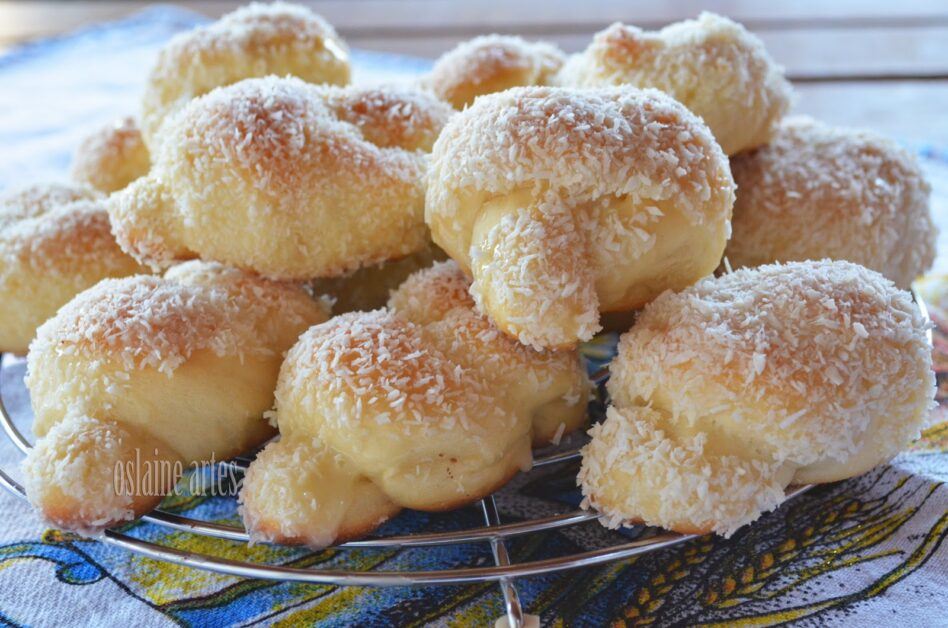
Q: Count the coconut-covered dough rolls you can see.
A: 11